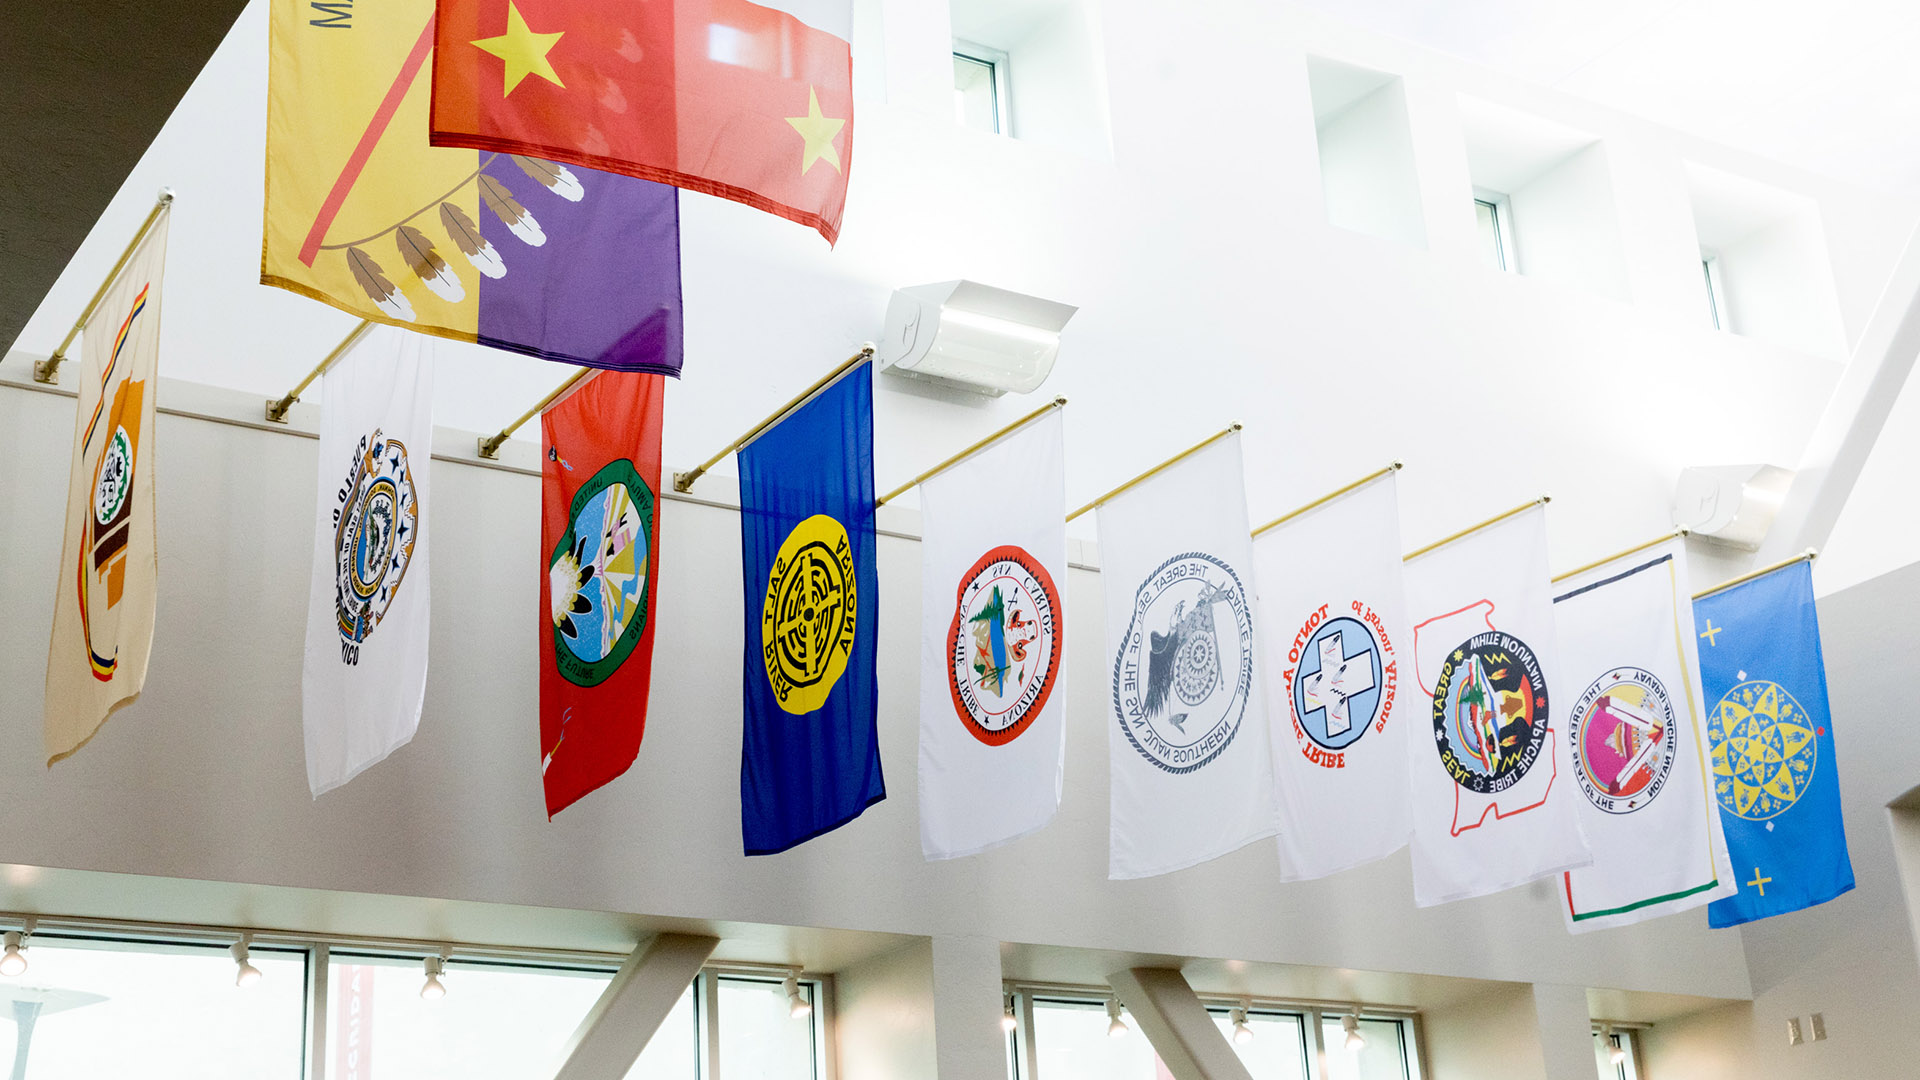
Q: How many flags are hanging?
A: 12